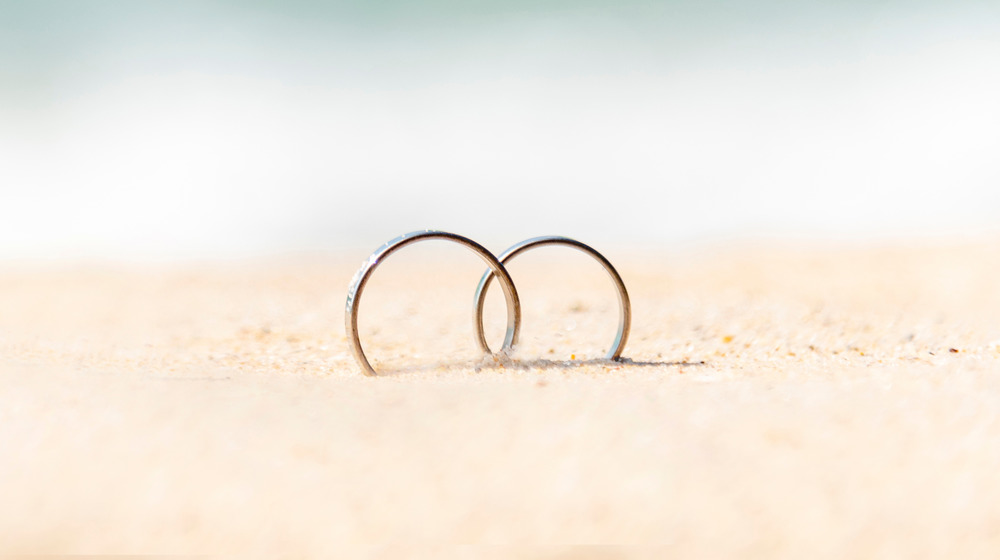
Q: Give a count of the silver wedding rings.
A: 2